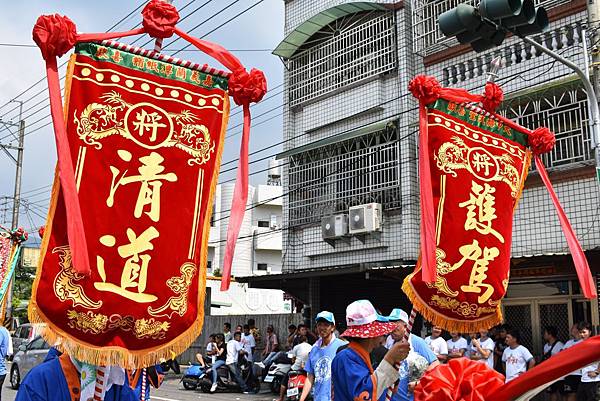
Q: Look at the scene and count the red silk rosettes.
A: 7